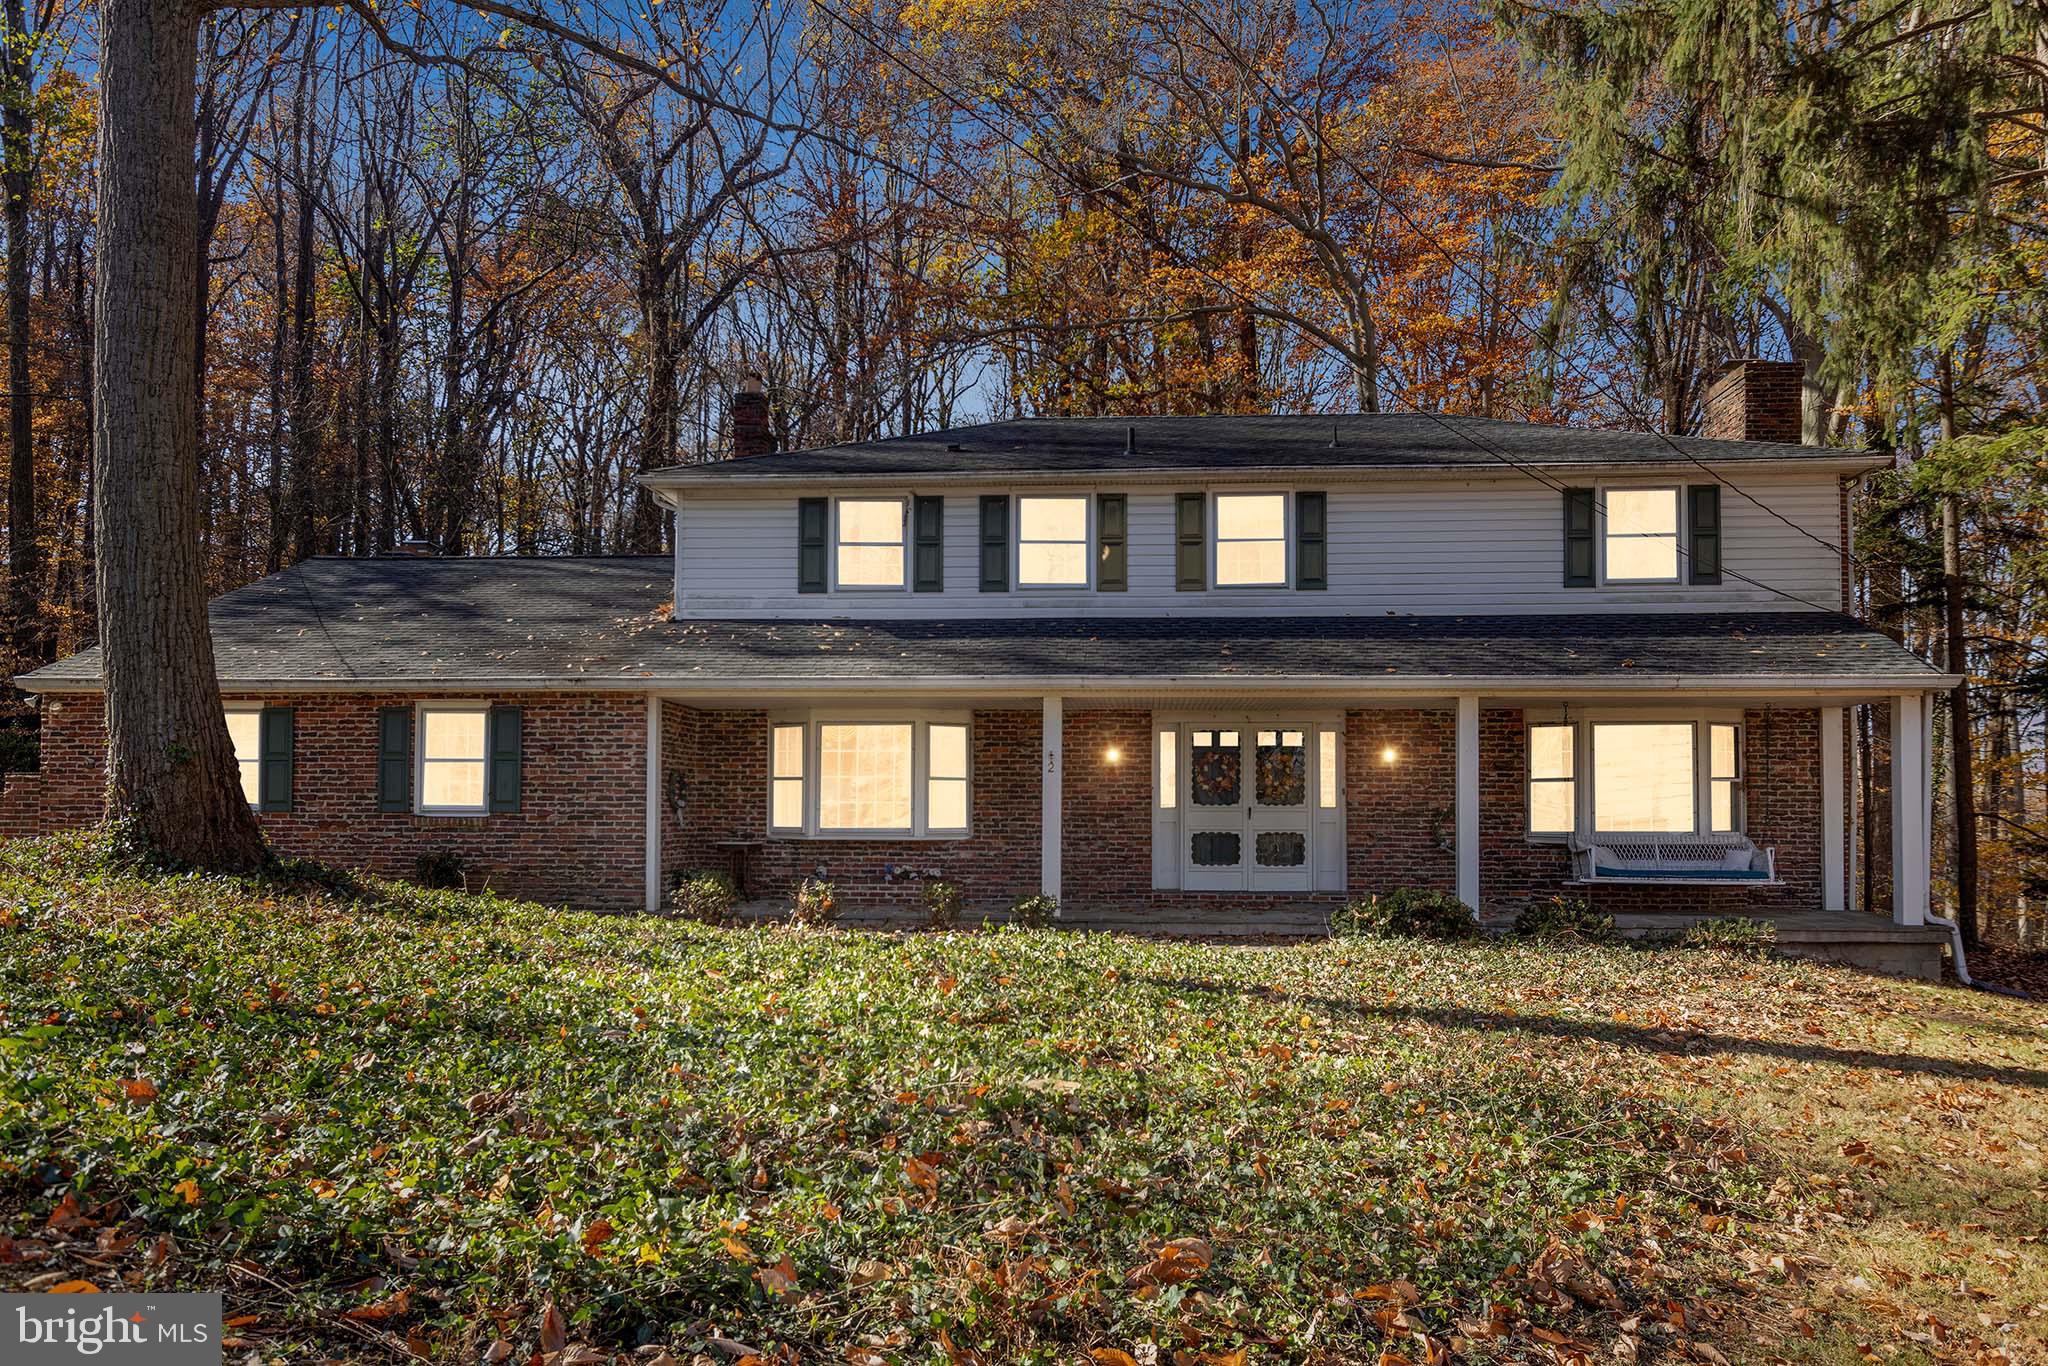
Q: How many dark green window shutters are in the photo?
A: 11